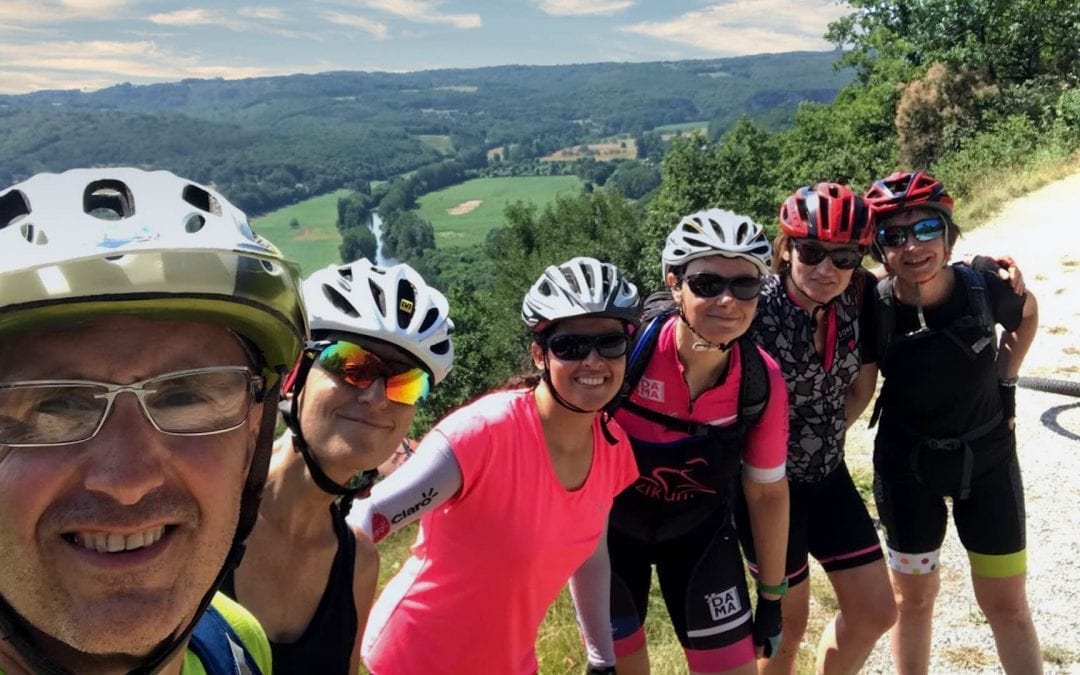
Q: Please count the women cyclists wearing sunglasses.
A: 5